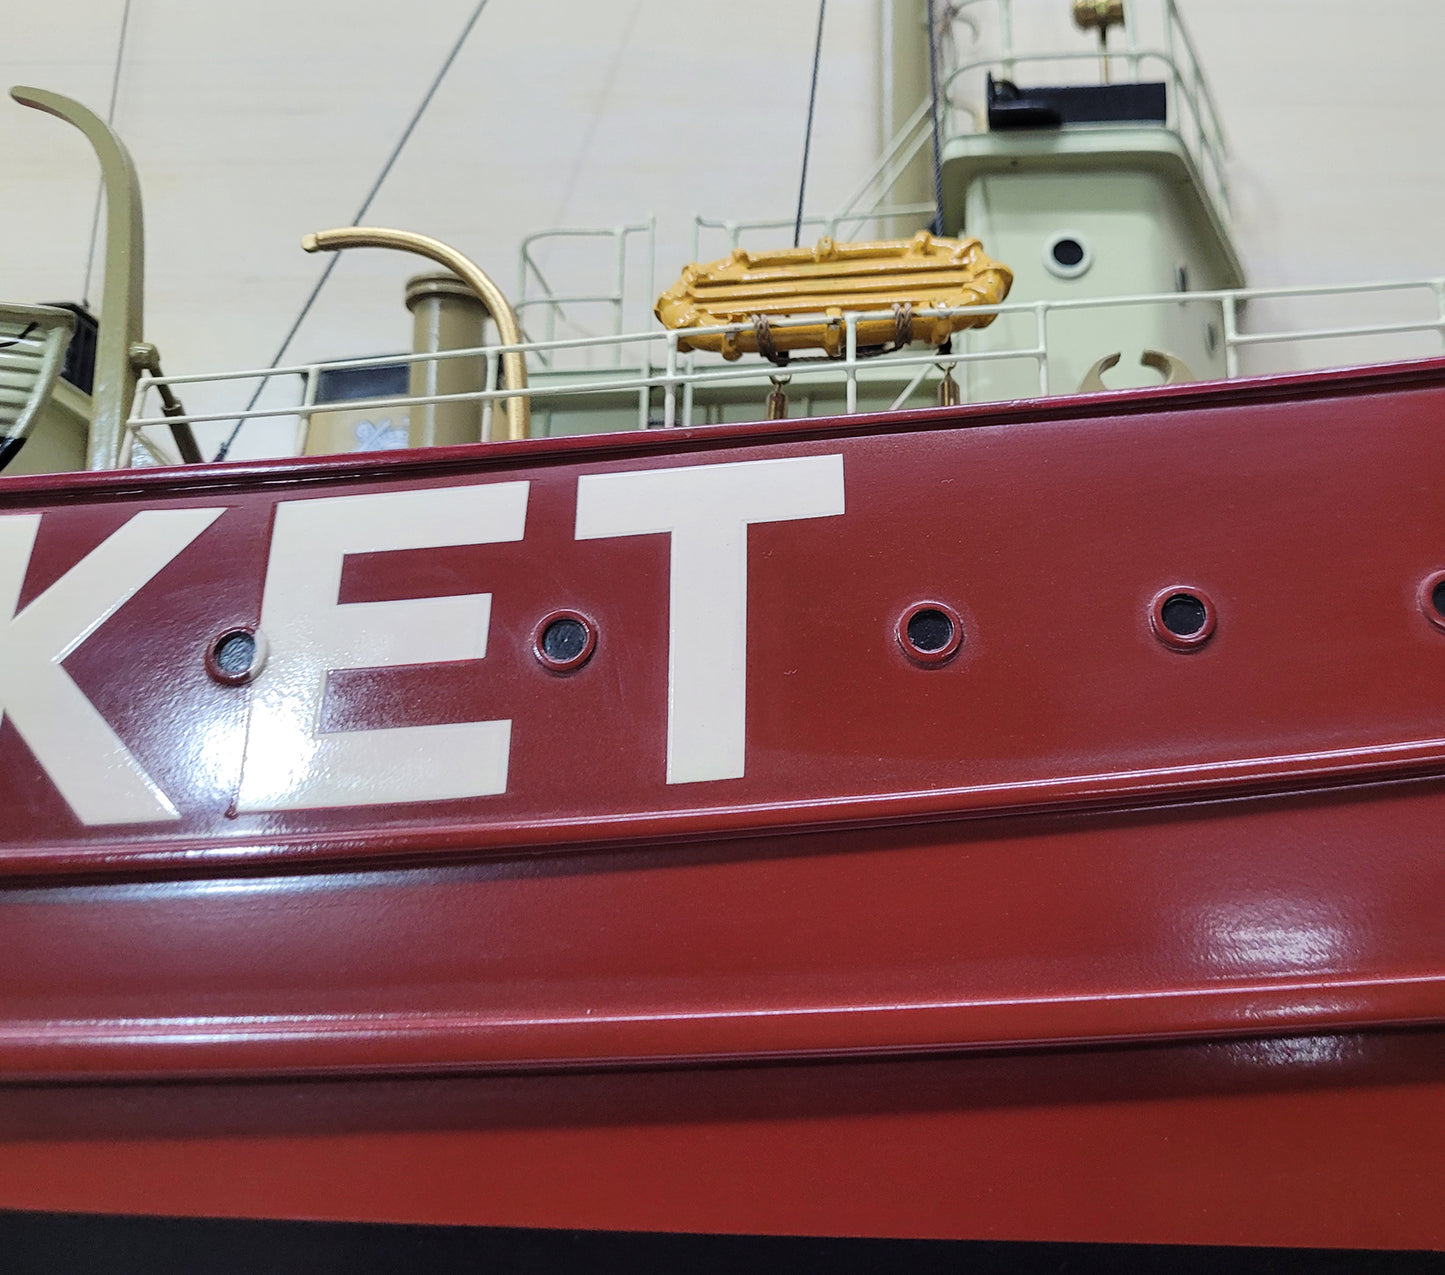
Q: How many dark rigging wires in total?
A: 4